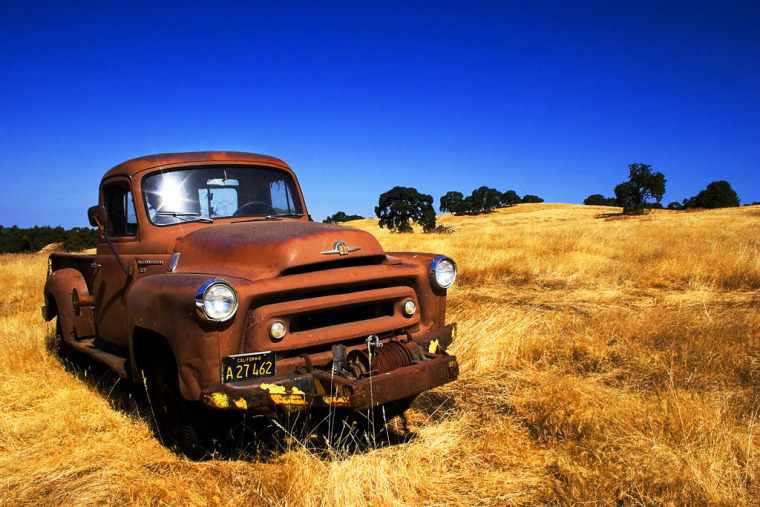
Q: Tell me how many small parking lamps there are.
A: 2